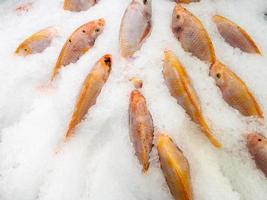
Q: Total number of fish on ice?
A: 13